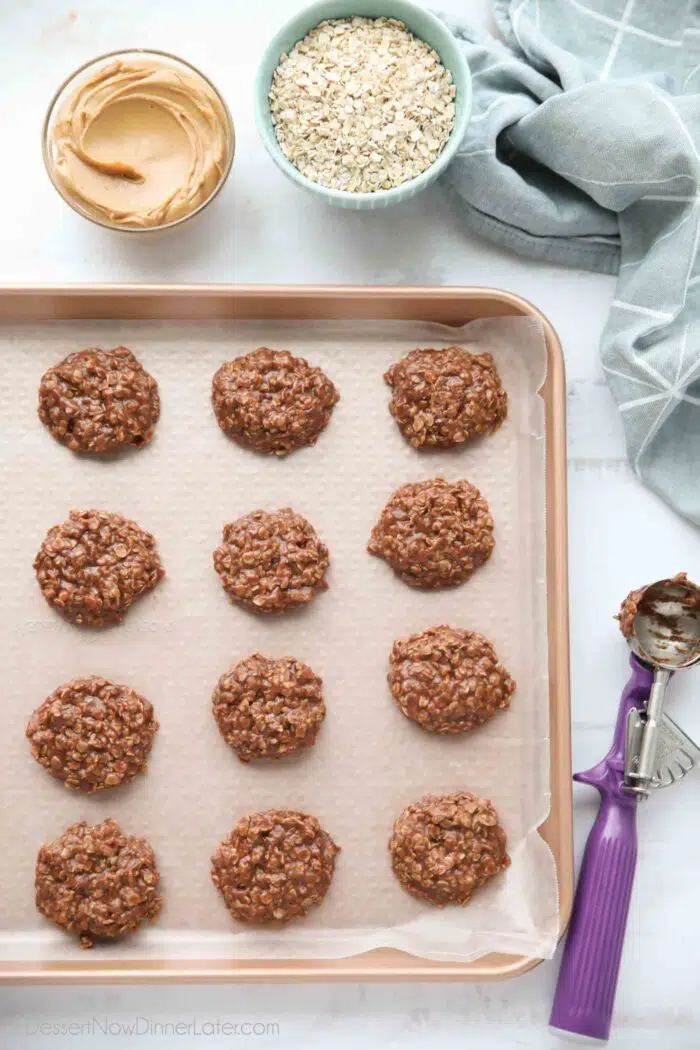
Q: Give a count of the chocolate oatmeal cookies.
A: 12